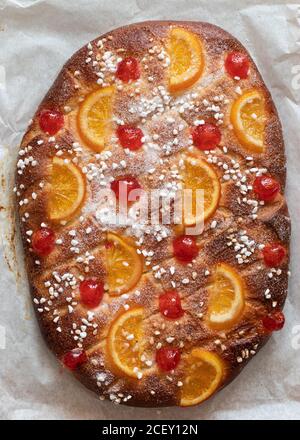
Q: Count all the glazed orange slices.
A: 9